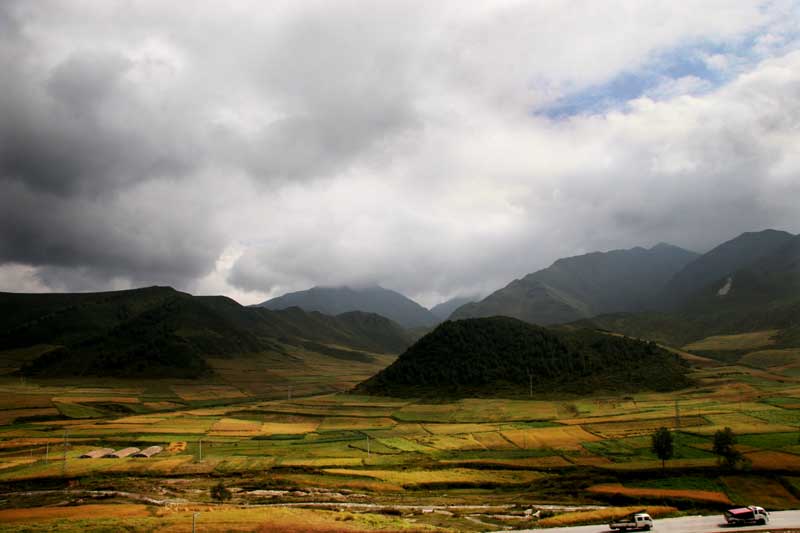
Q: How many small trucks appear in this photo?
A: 2